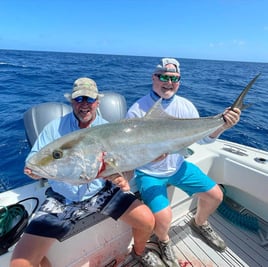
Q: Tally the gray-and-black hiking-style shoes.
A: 3